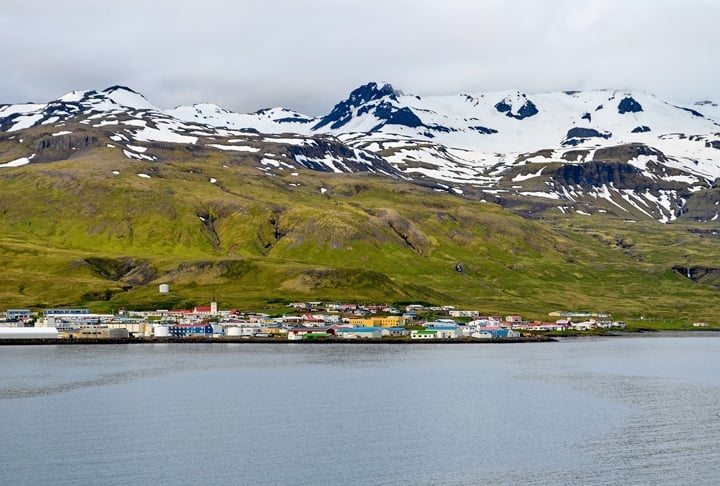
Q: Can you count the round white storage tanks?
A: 3